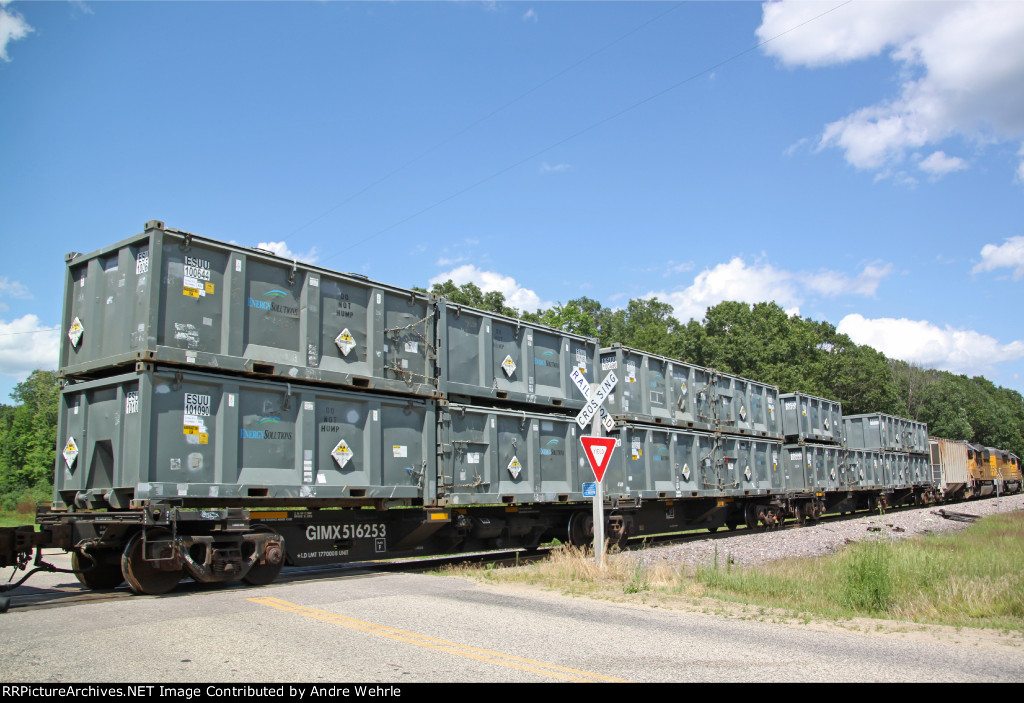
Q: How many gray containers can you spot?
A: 15